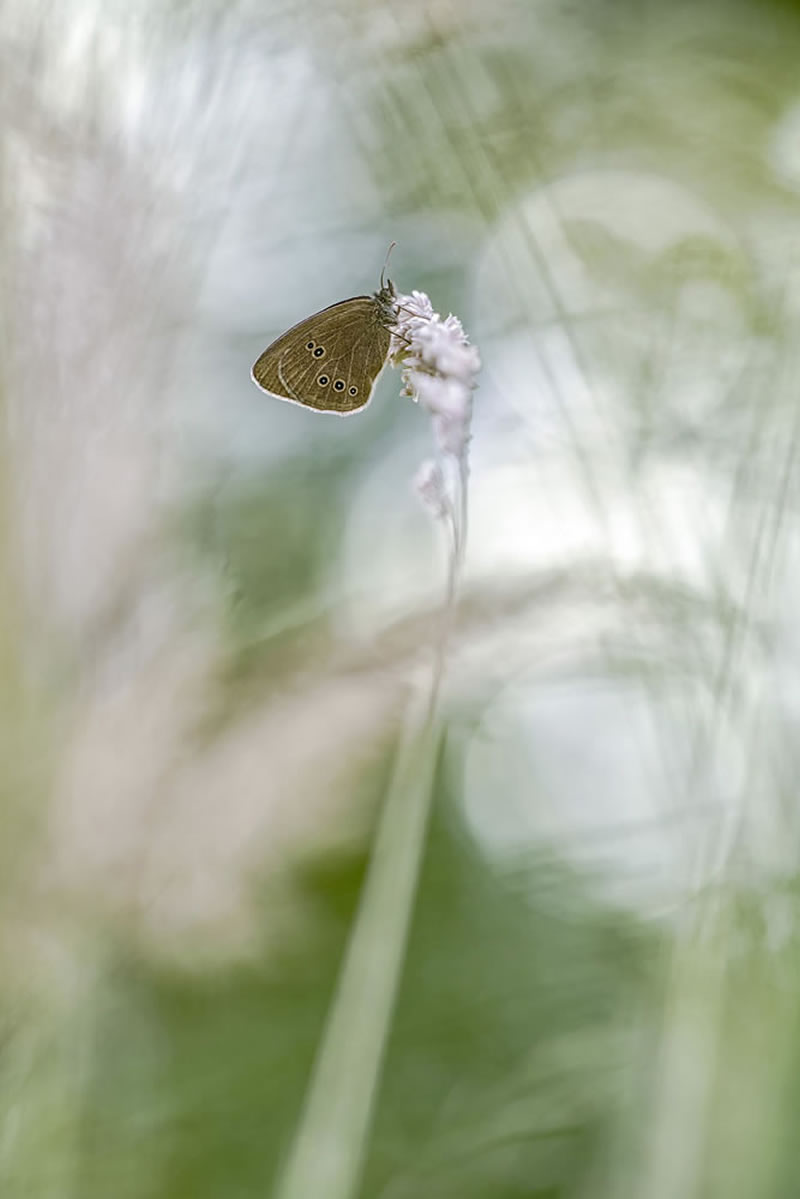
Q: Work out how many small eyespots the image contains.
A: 5